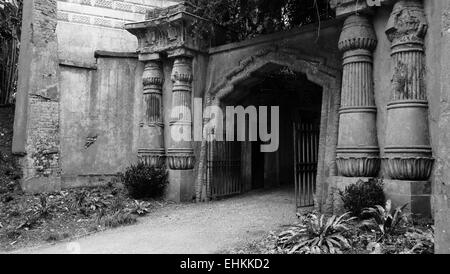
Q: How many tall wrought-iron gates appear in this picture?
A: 2